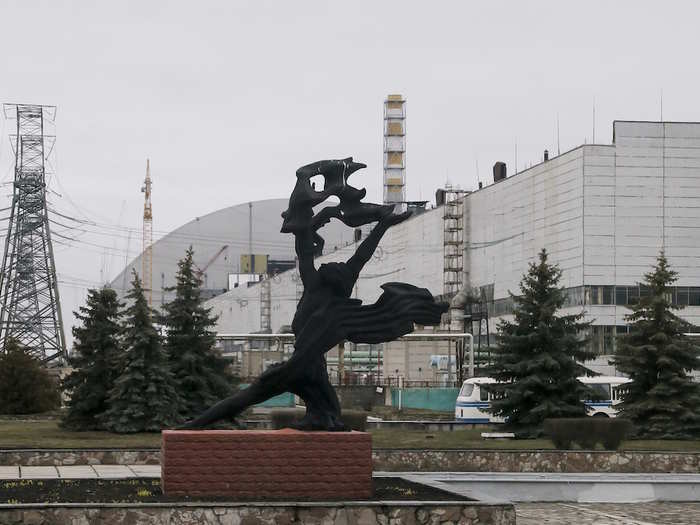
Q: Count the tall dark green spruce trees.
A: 5